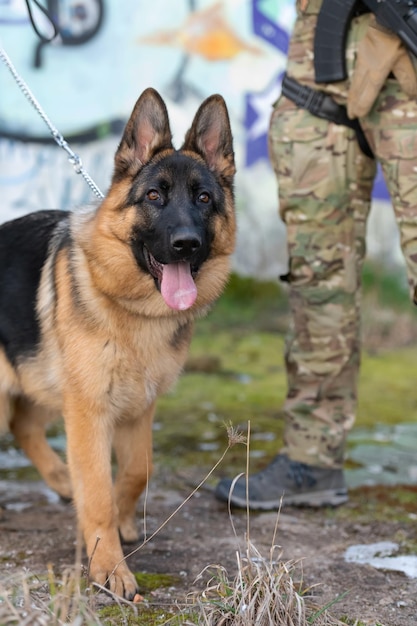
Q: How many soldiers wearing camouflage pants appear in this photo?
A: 1